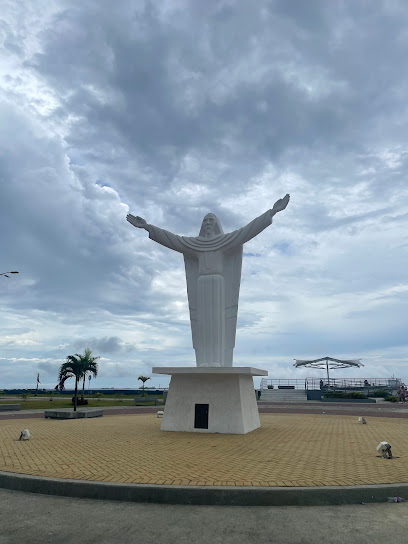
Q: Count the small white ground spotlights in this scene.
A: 4